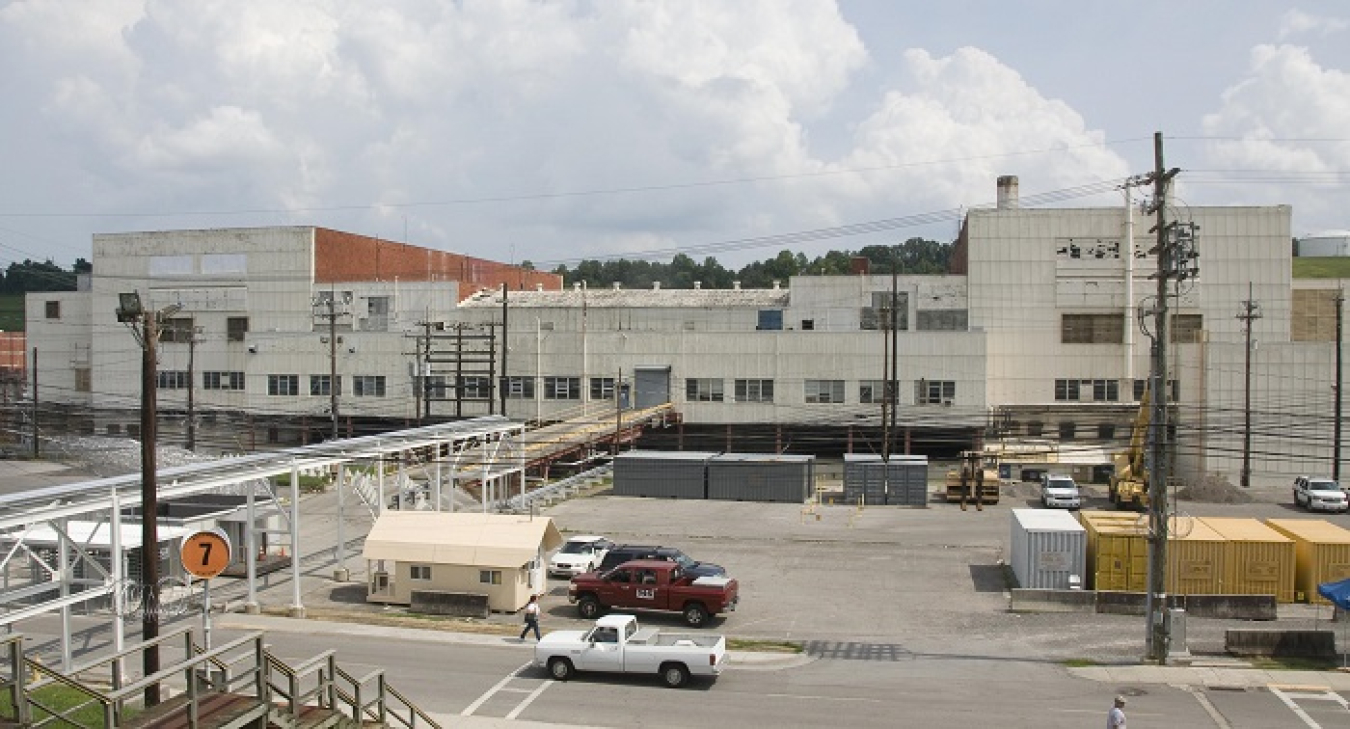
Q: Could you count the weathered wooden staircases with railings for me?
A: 1